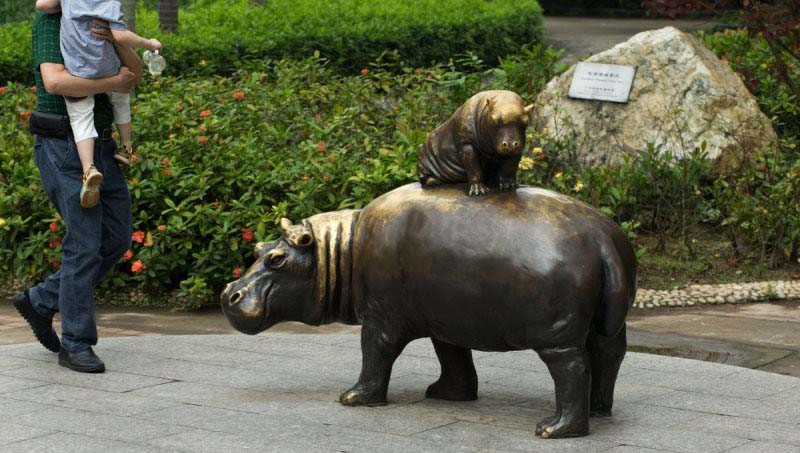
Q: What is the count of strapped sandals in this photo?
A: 2